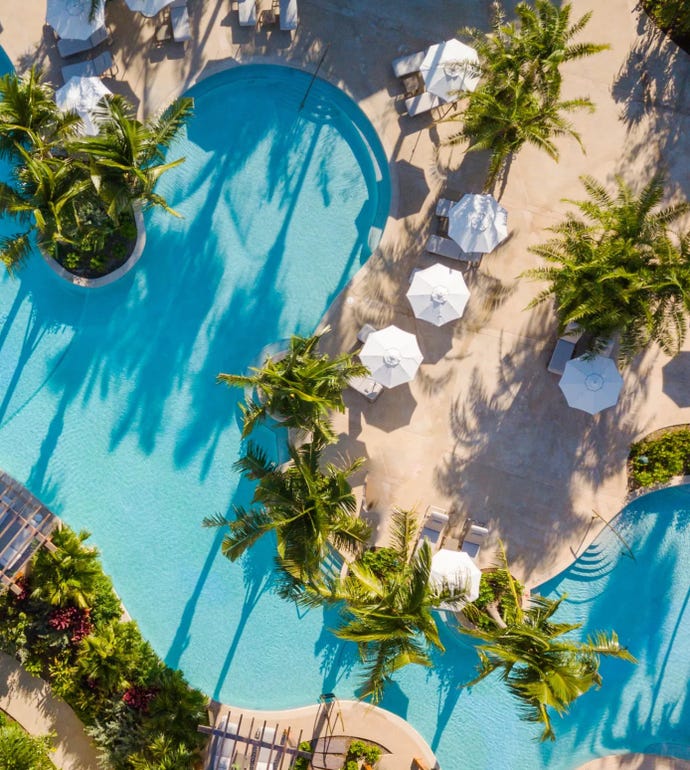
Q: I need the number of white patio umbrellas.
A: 9